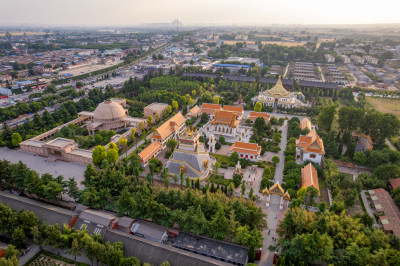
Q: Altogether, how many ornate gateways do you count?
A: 1